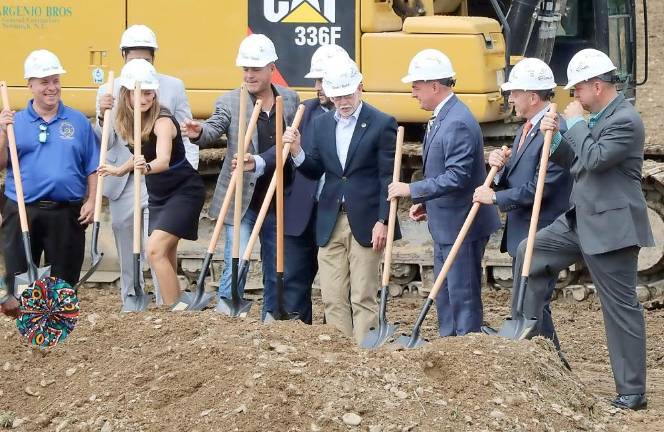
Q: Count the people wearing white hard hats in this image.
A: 9